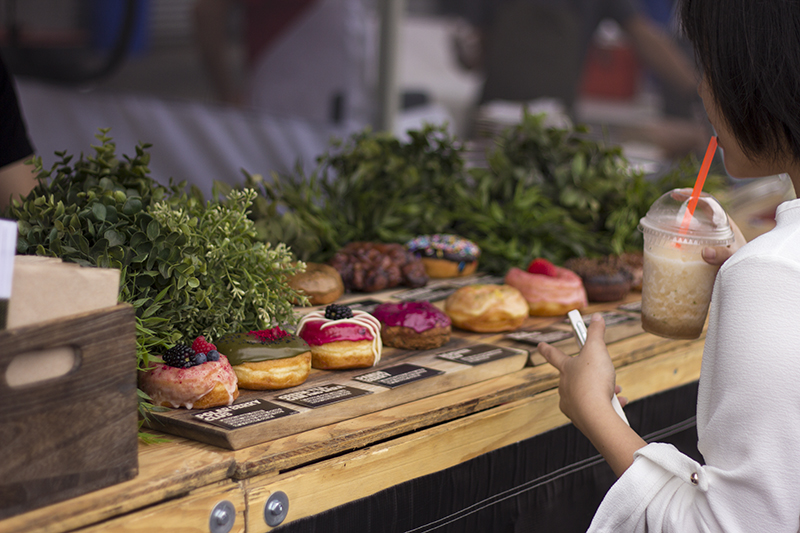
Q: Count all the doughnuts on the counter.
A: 11